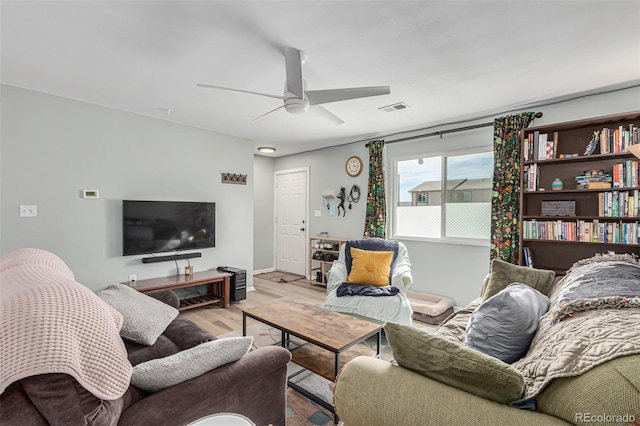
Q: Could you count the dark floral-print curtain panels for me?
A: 2